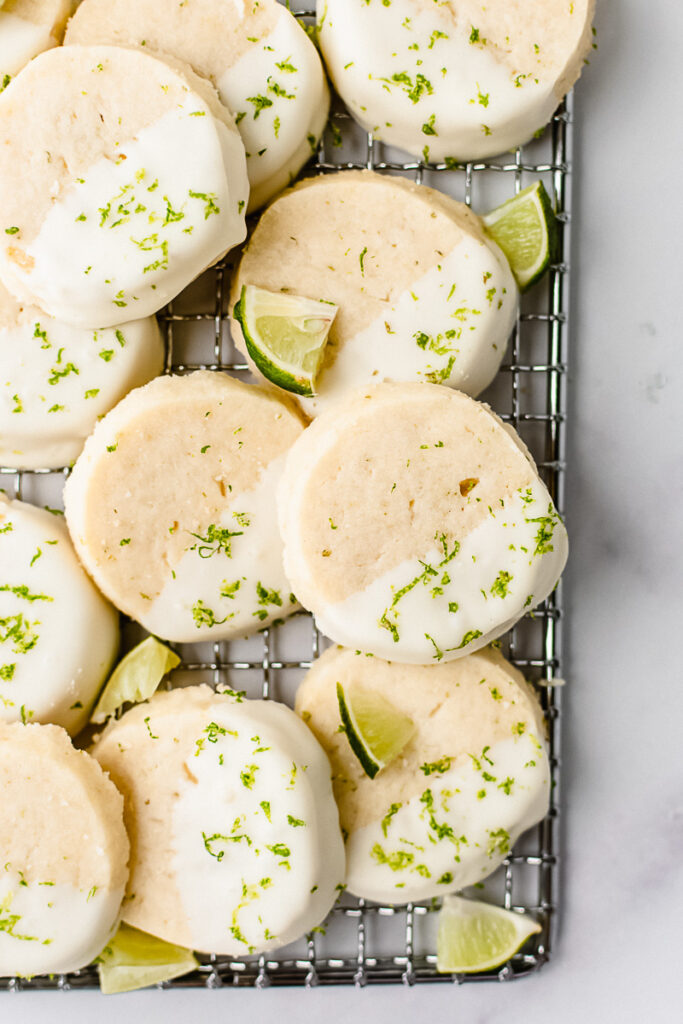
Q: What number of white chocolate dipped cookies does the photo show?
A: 12